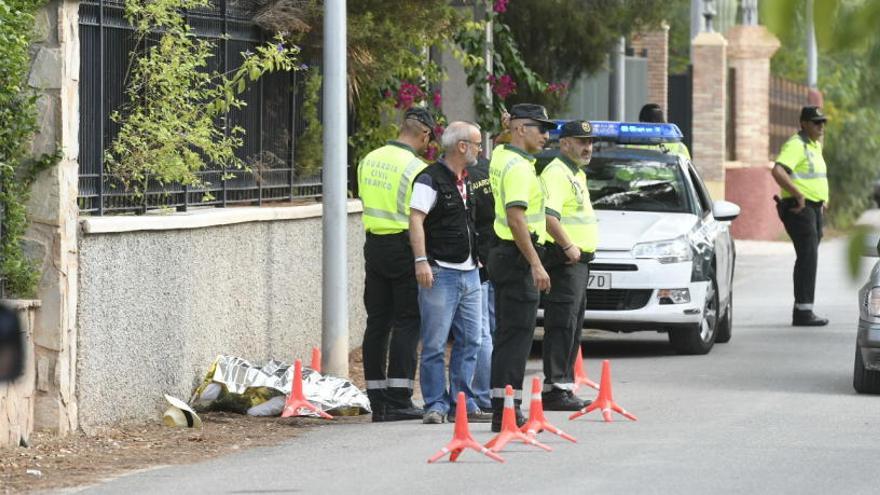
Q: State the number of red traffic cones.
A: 7